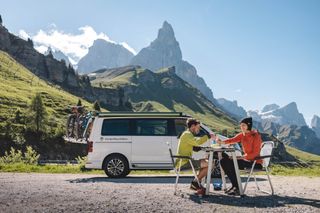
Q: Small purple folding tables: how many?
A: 0